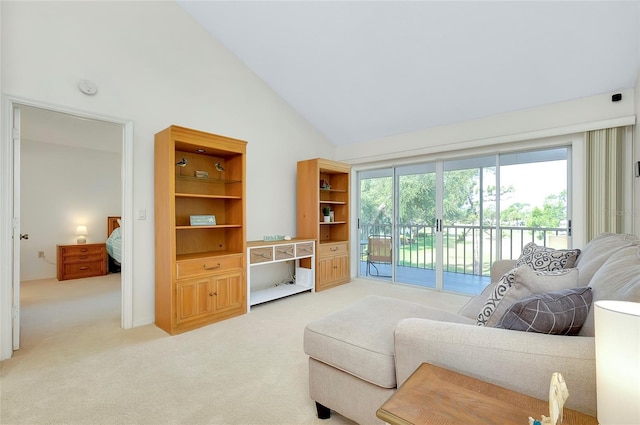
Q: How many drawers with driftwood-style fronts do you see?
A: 3